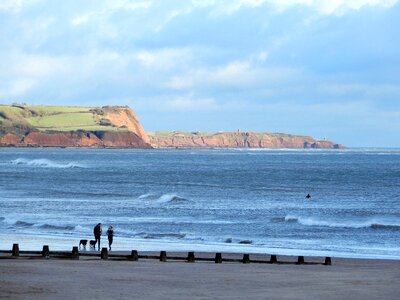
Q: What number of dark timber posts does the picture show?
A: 12